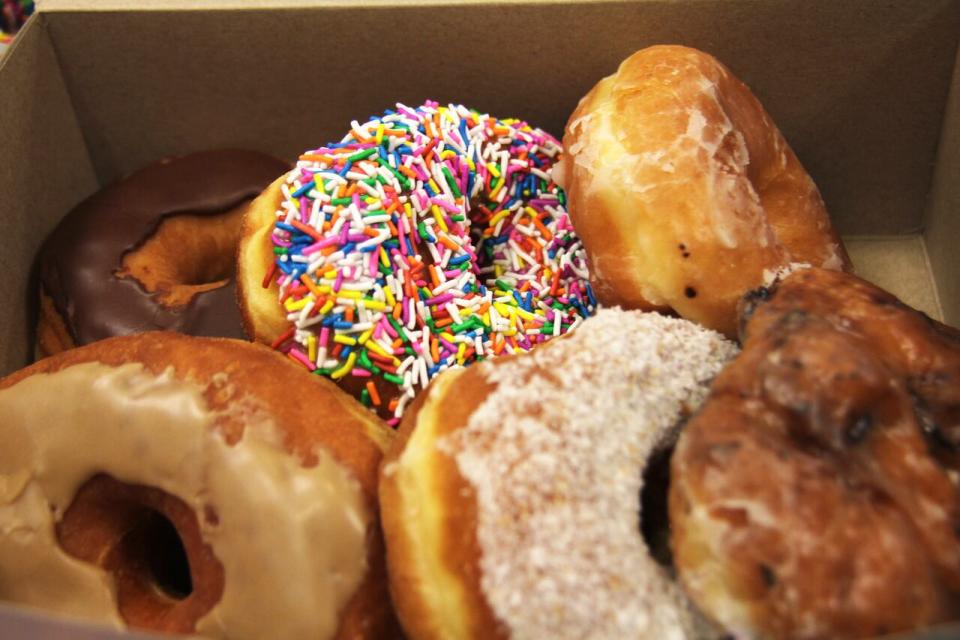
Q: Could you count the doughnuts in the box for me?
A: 6